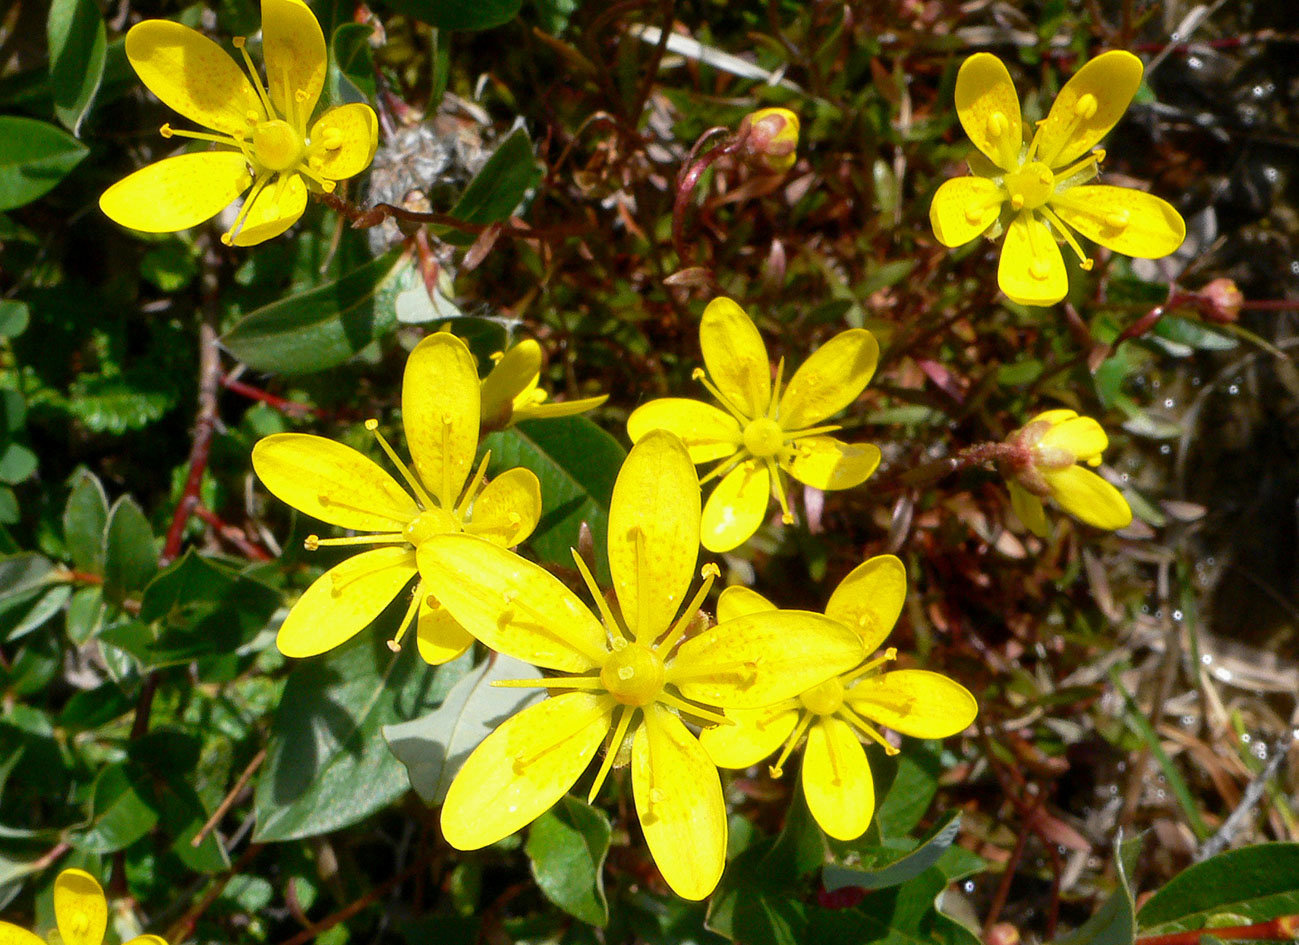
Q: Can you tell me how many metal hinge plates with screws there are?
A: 0